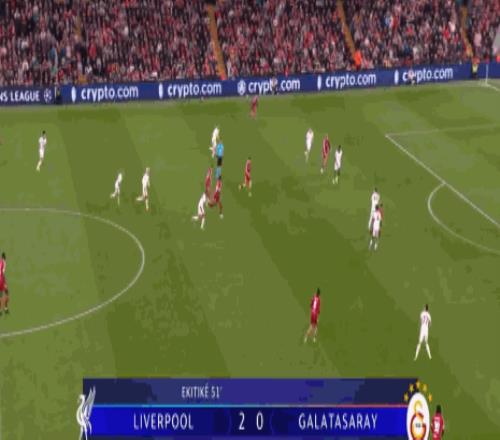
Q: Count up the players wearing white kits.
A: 10